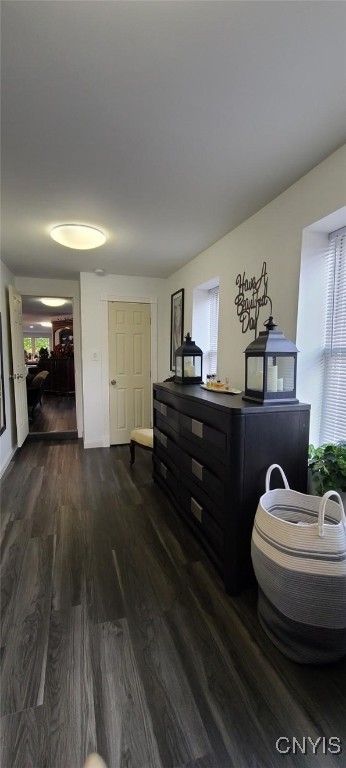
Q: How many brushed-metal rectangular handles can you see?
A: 6